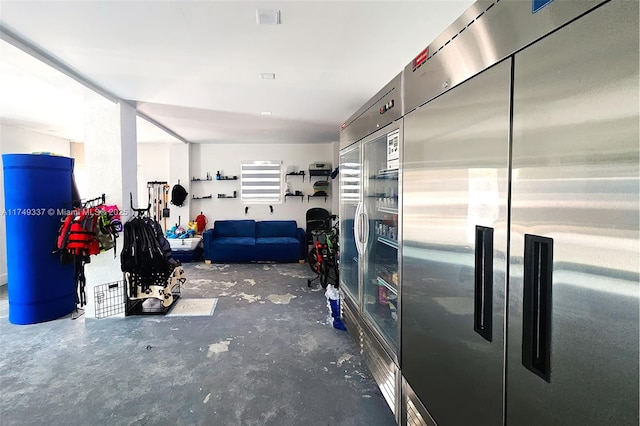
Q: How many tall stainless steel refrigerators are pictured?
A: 2